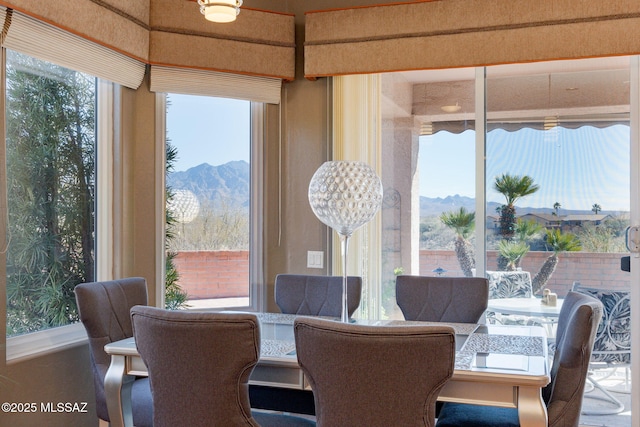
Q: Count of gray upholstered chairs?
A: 6